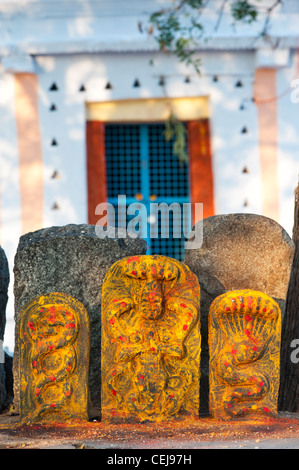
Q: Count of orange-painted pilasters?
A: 2